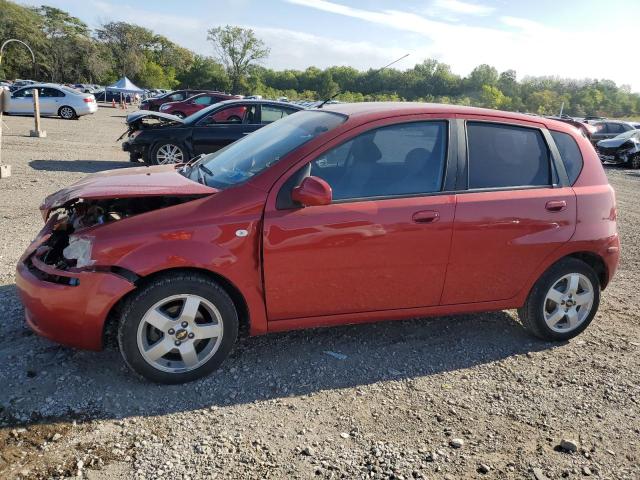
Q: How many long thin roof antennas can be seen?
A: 1